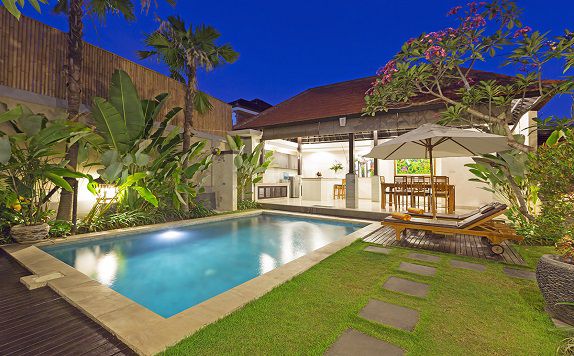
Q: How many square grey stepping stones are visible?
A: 8